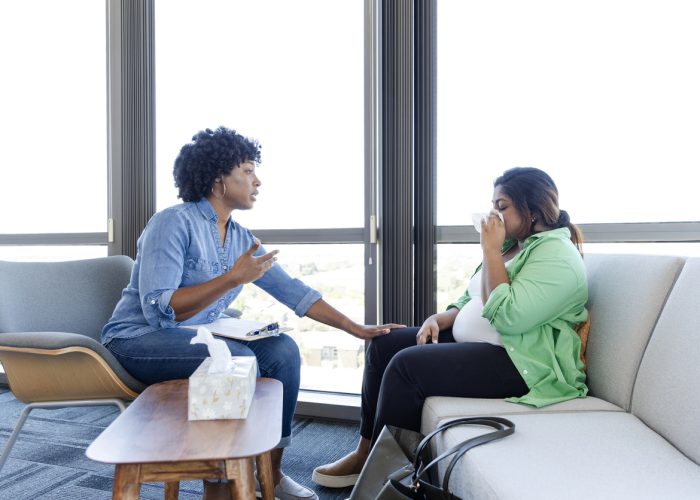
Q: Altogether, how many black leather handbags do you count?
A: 1